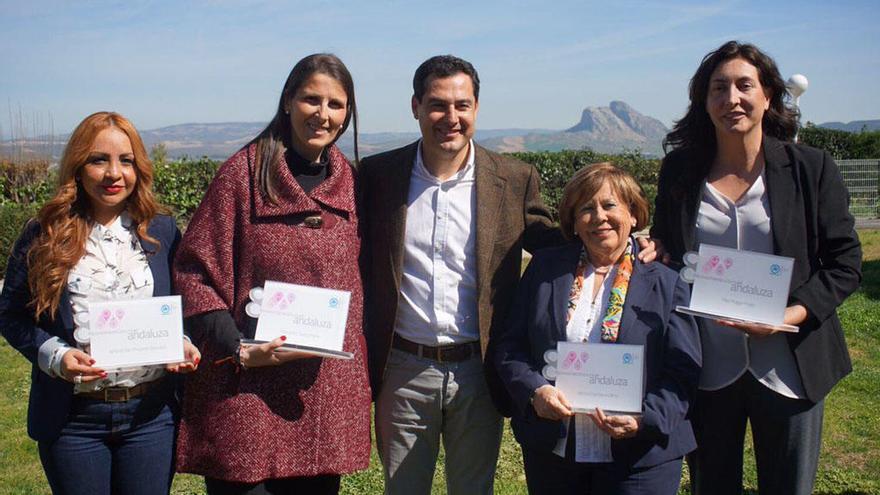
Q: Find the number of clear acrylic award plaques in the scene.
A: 4